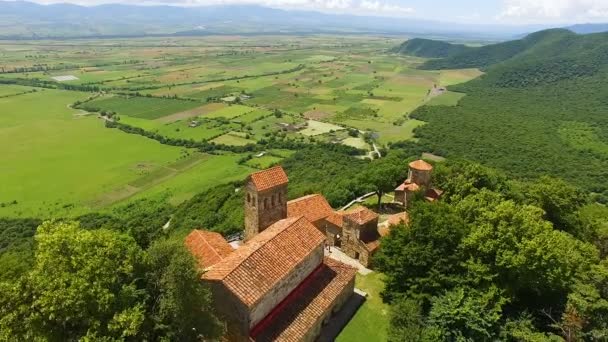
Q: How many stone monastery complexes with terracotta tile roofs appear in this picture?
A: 1